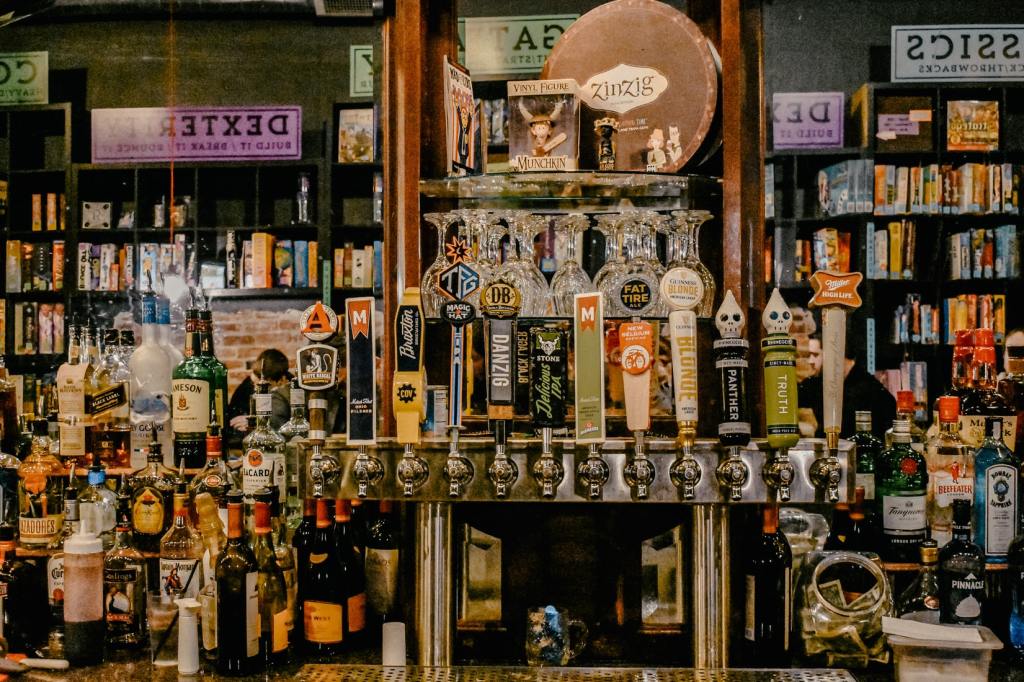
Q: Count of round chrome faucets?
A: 12